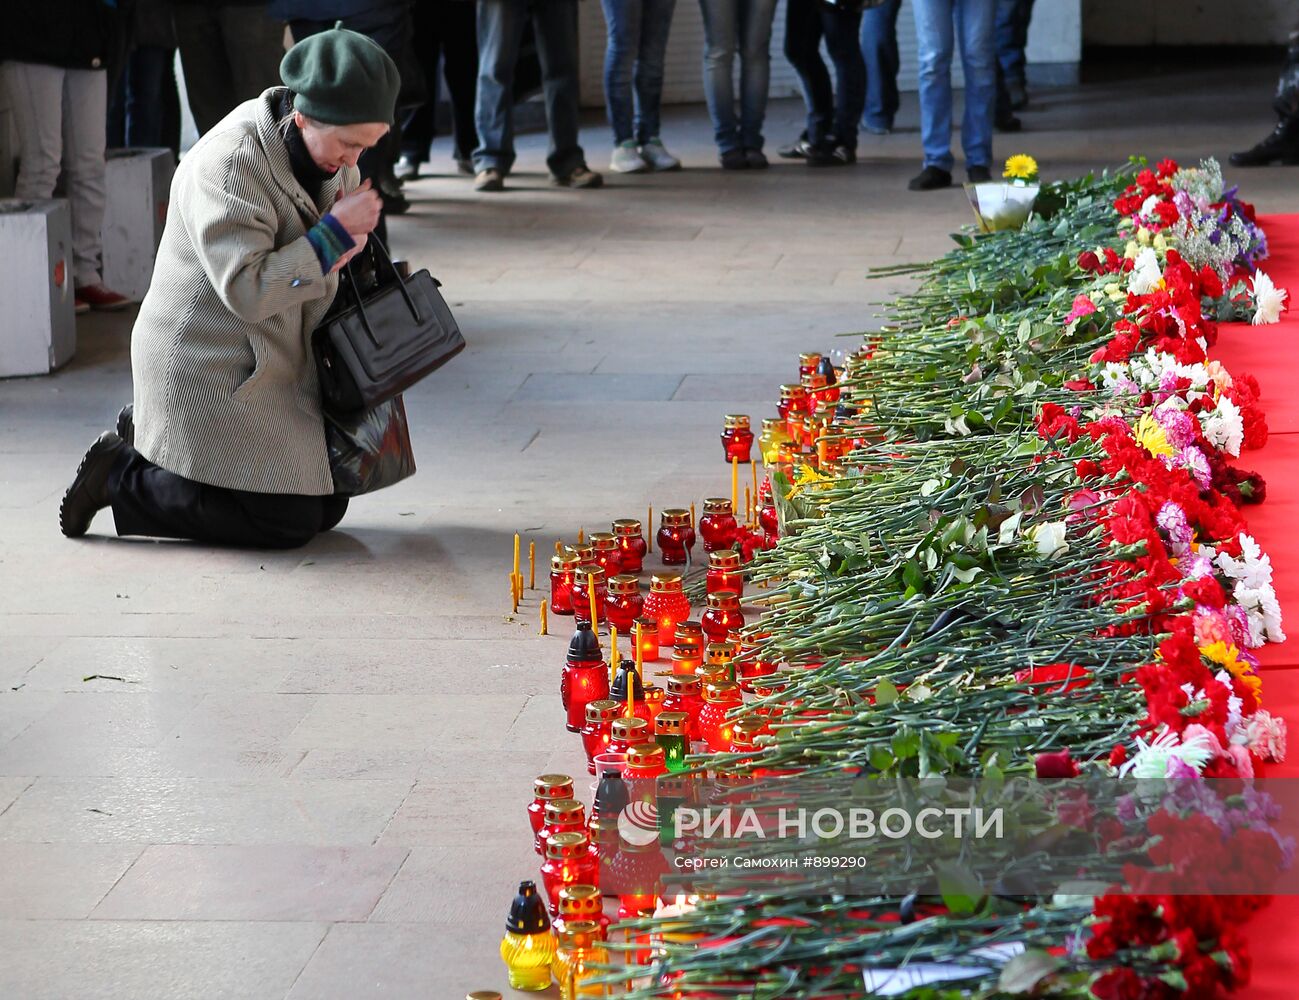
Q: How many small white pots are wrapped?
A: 1